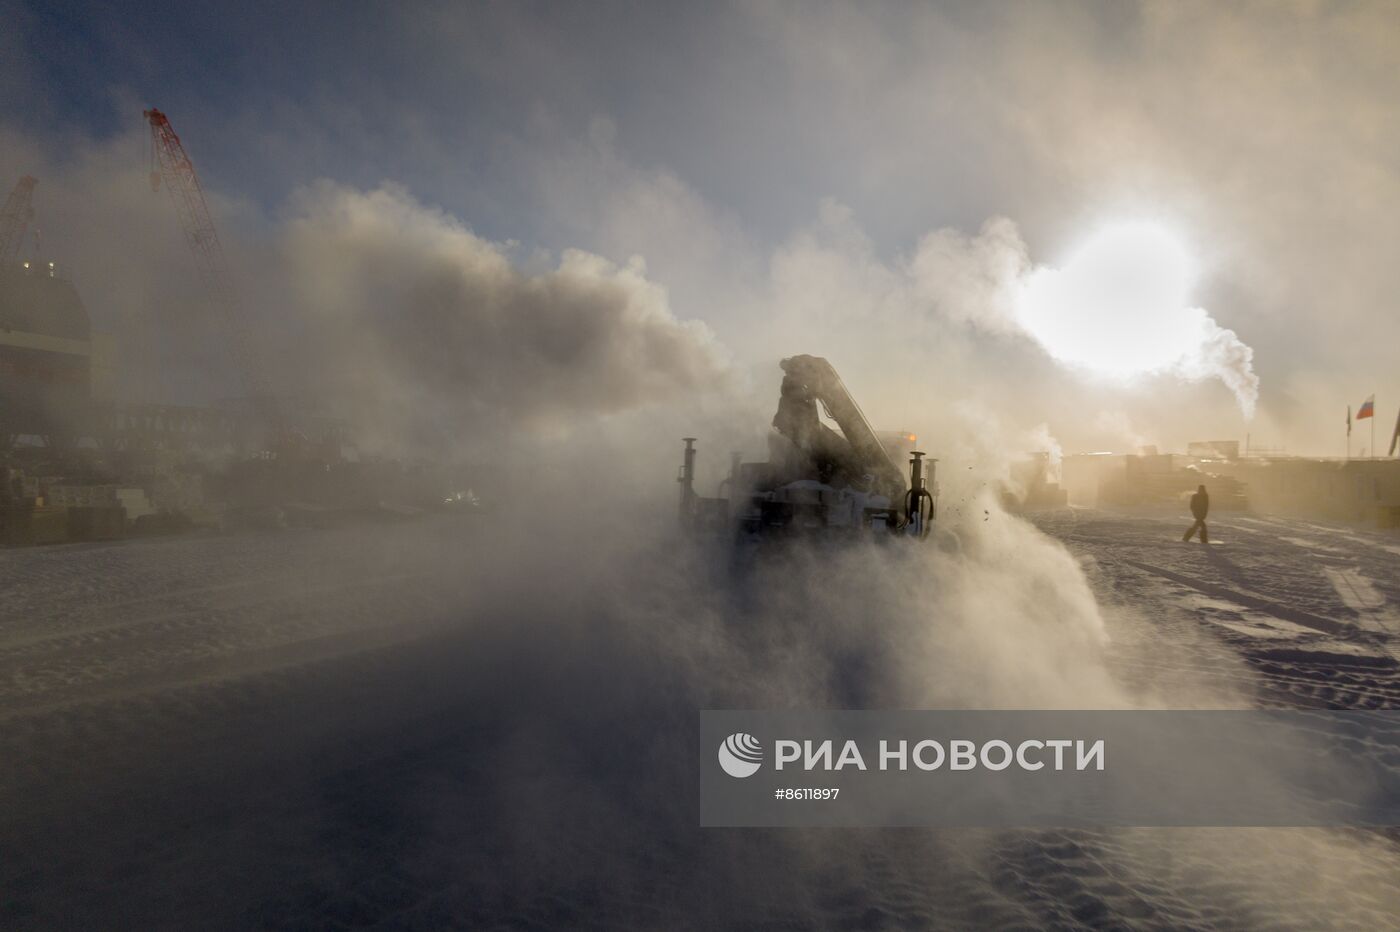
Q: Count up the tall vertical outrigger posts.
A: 4